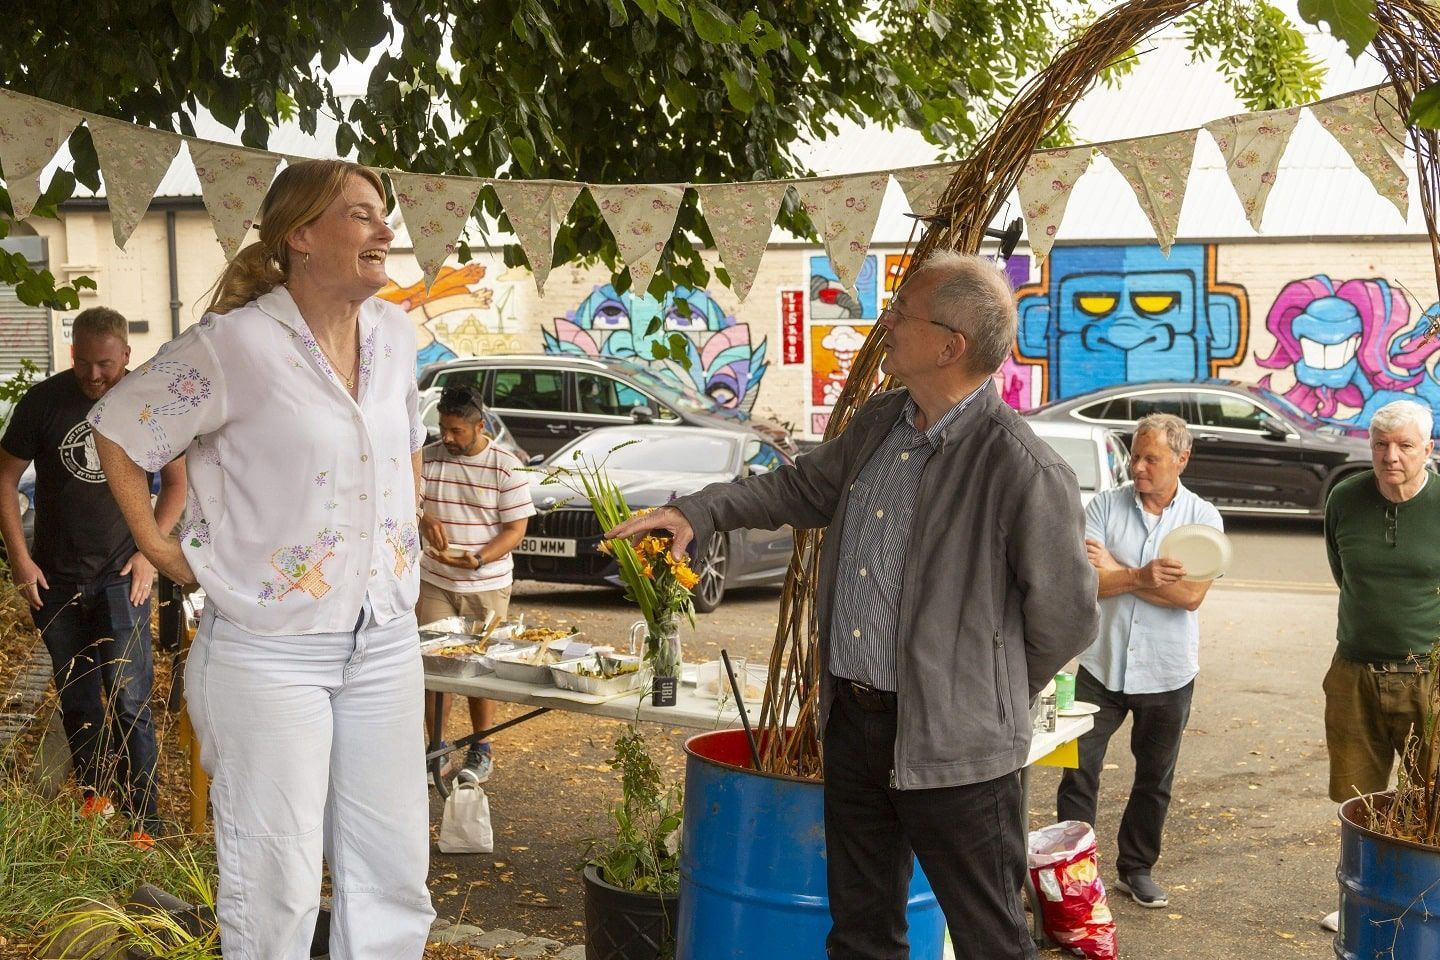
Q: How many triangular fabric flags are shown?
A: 13